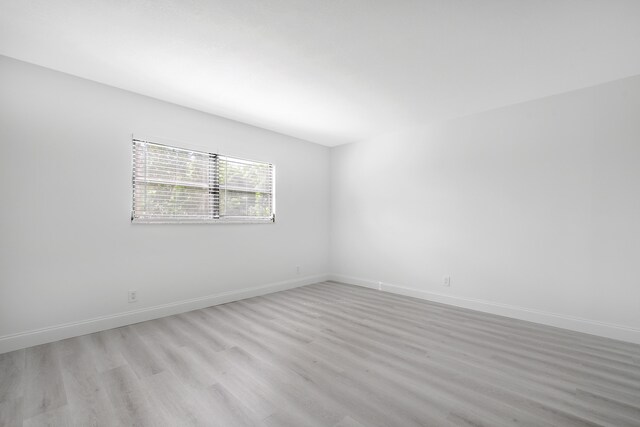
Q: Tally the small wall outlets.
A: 3